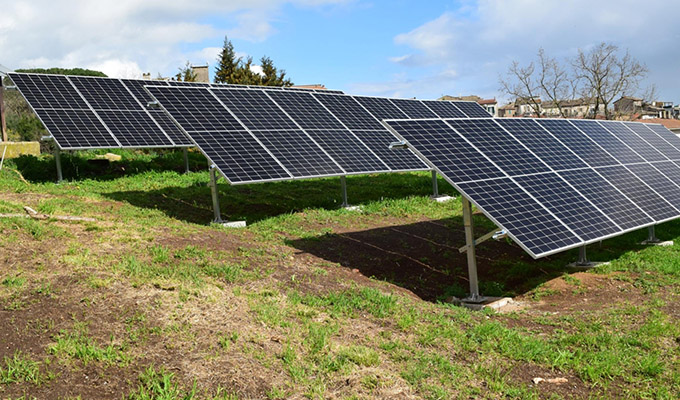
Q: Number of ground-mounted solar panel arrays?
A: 3